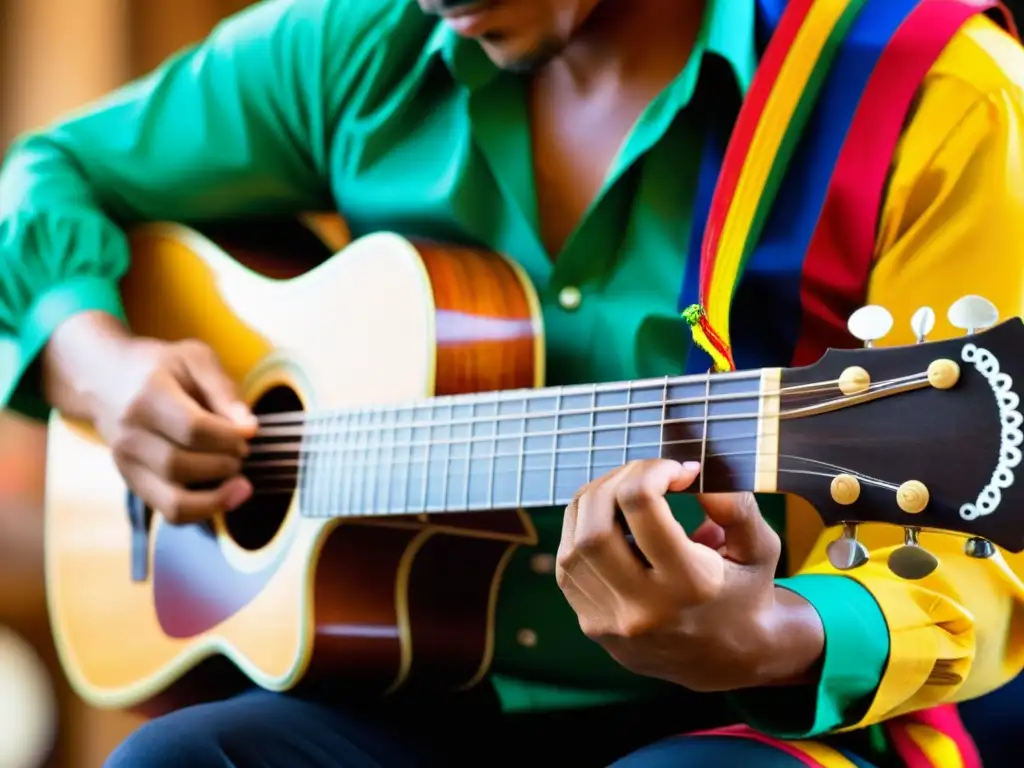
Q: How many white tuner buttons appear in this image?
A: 3